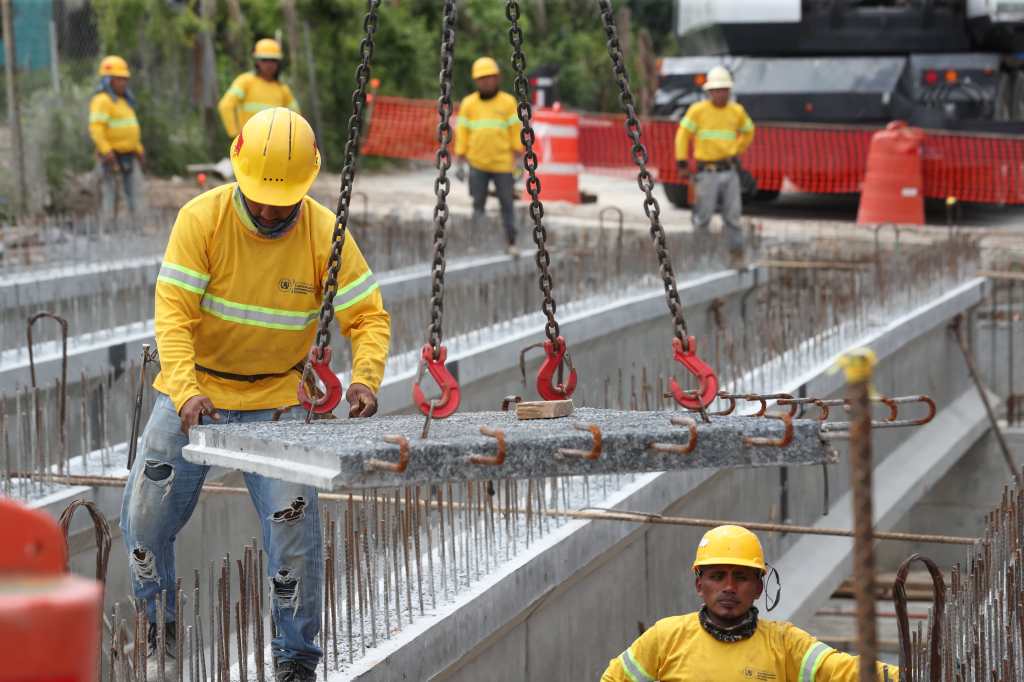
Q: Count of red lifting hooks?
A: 4